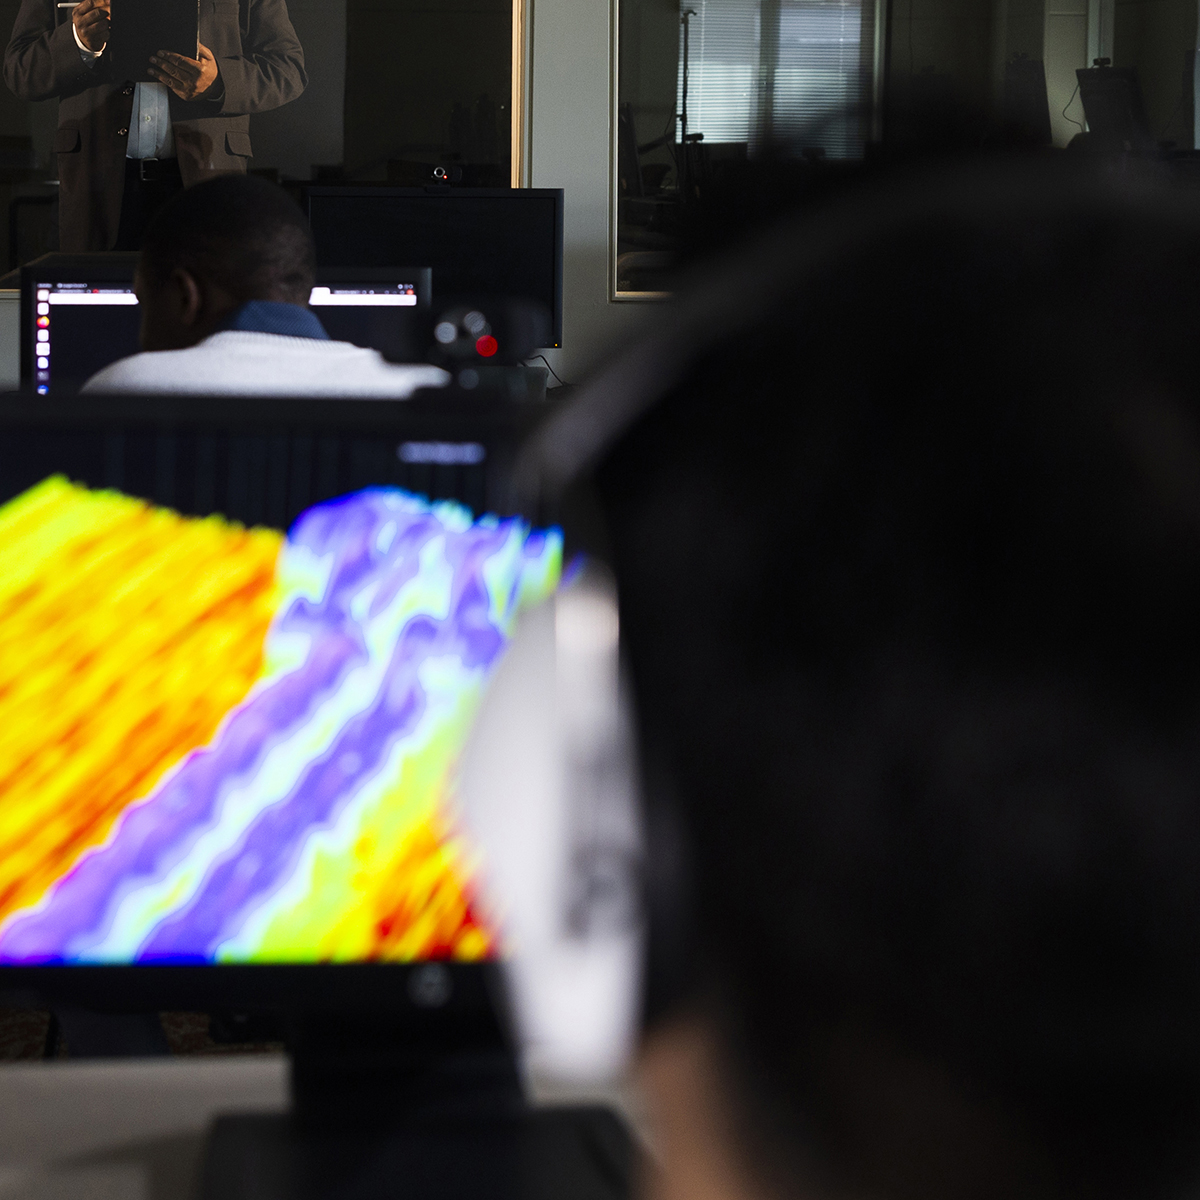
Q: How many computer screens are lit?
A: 2